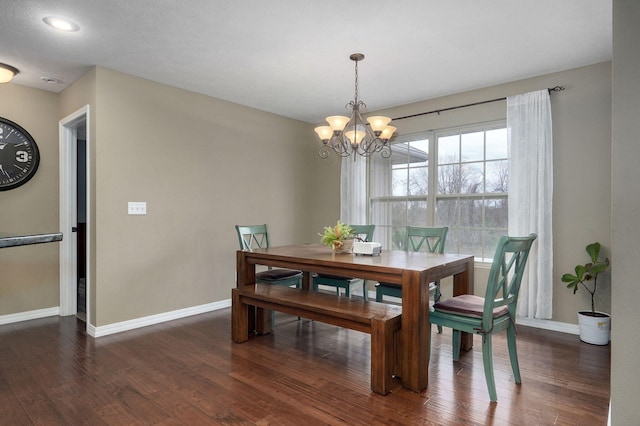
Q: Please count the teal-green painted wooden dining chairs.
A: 4